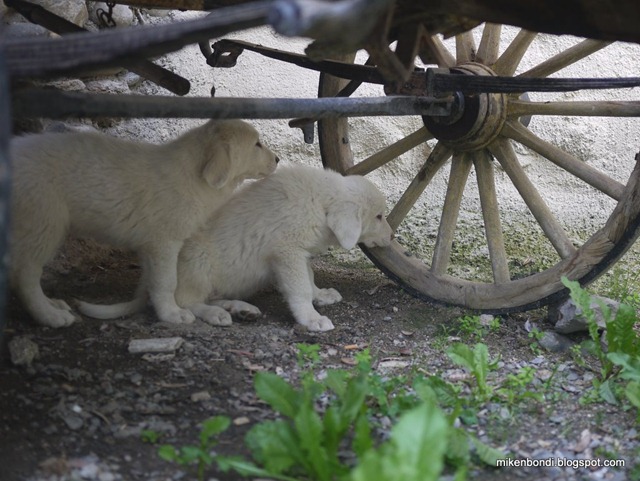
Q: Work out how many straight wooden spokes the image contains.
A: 12